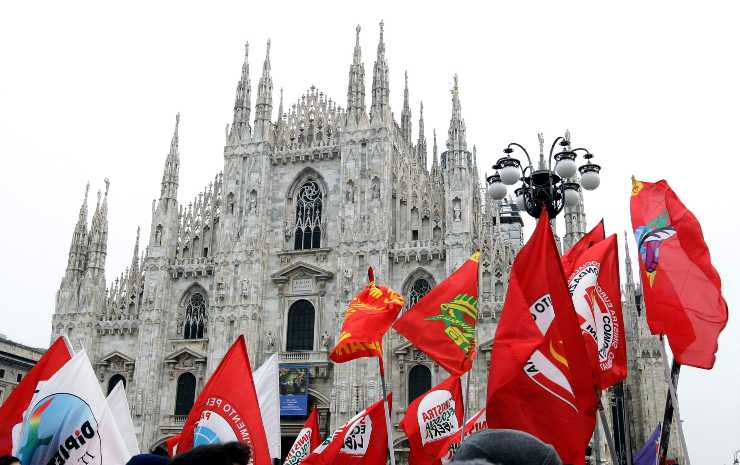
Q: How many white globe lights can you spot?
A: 6